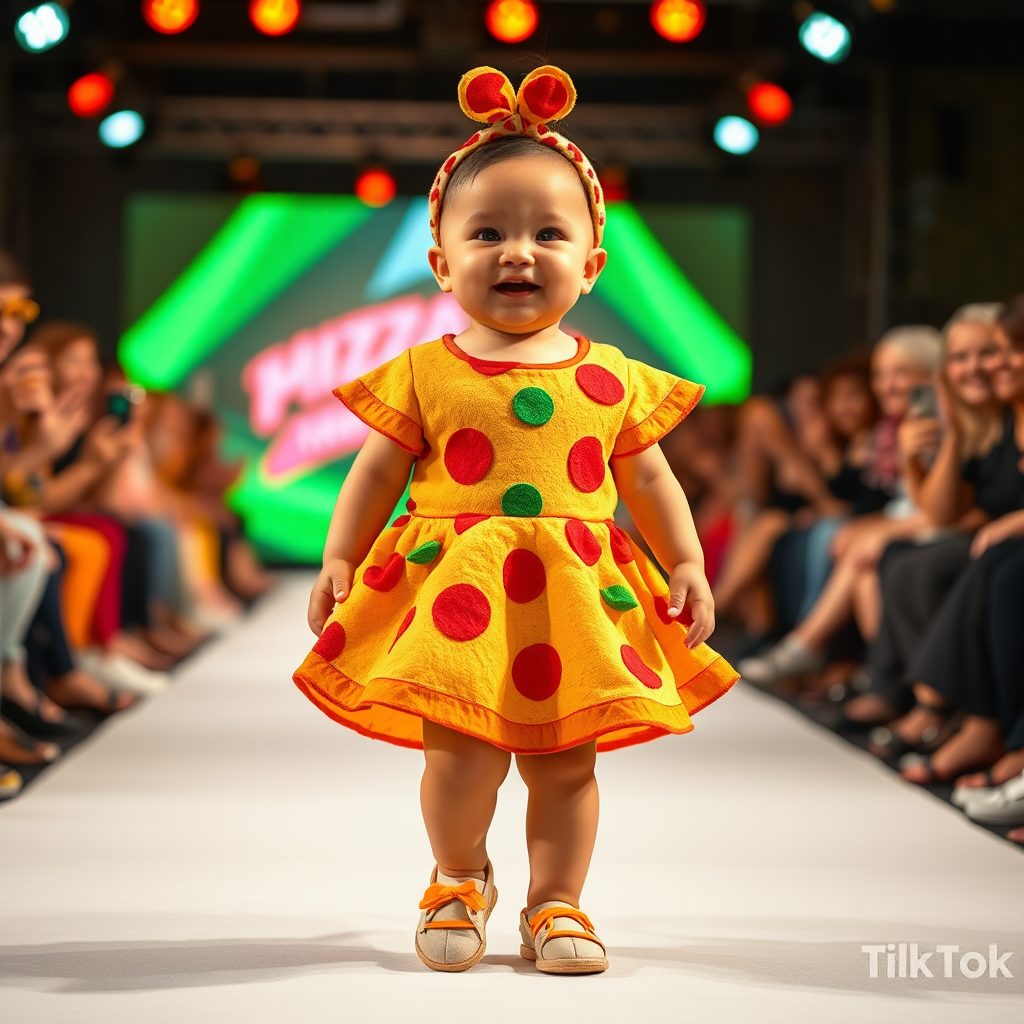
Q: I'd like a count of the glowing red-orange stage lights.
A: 7